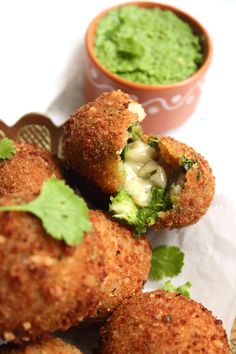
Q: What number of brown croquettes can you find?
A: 6